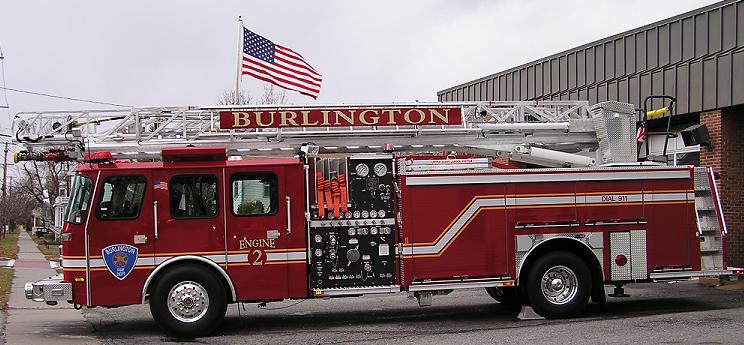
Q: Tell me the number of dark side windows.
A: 3